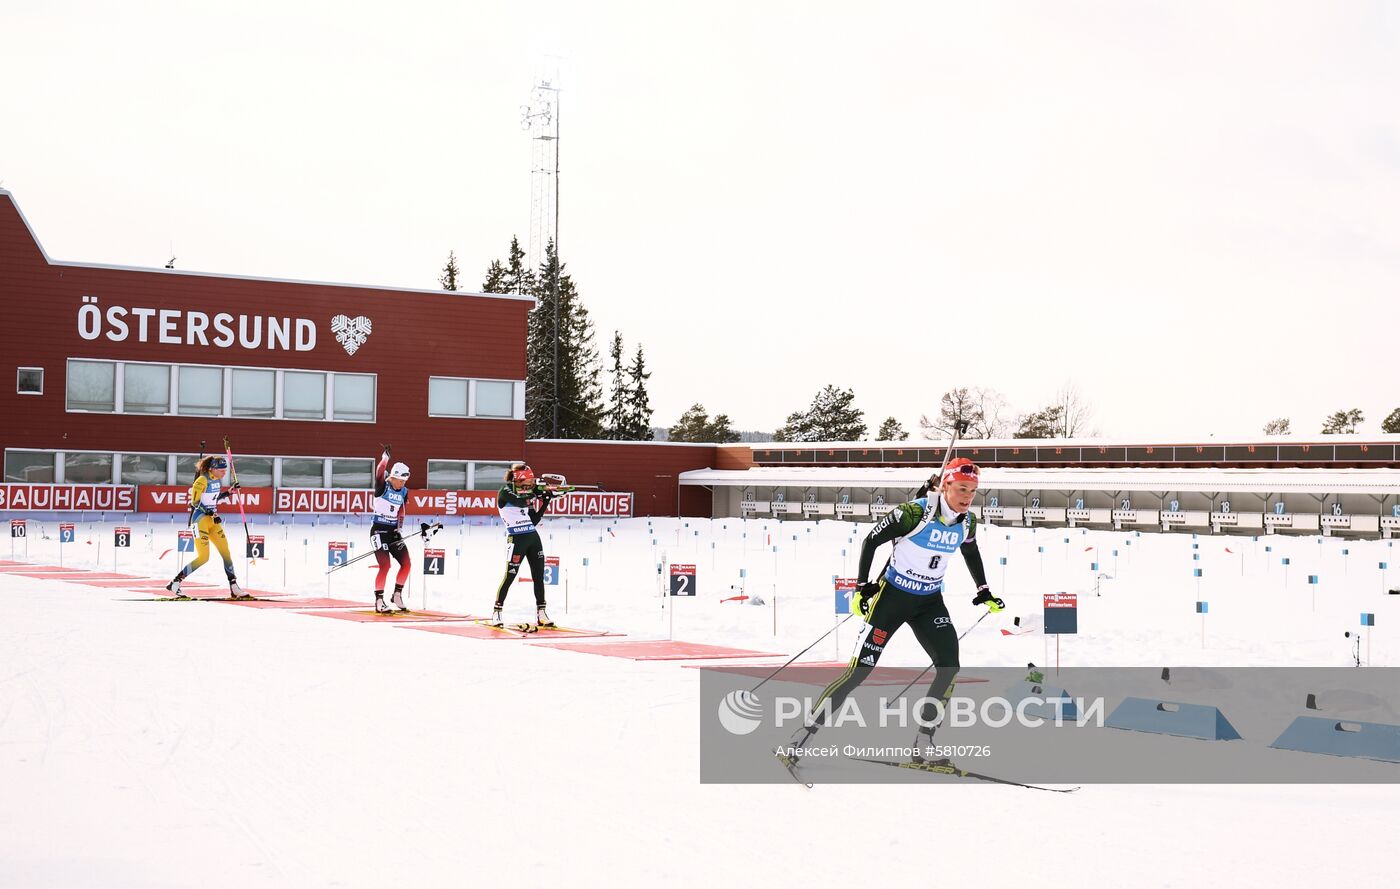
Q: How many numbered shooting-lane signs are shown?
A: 10